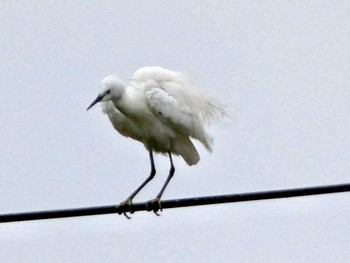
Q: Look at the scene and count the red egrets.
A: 0